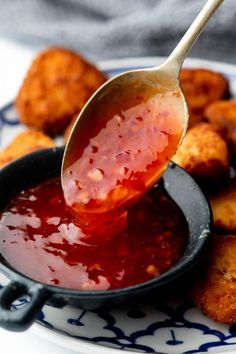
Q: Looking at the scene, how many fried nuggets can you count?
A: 7